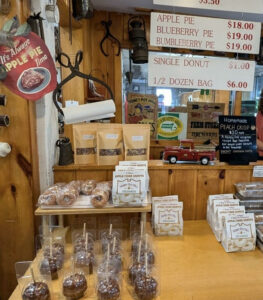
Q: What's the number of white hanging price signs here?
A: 3